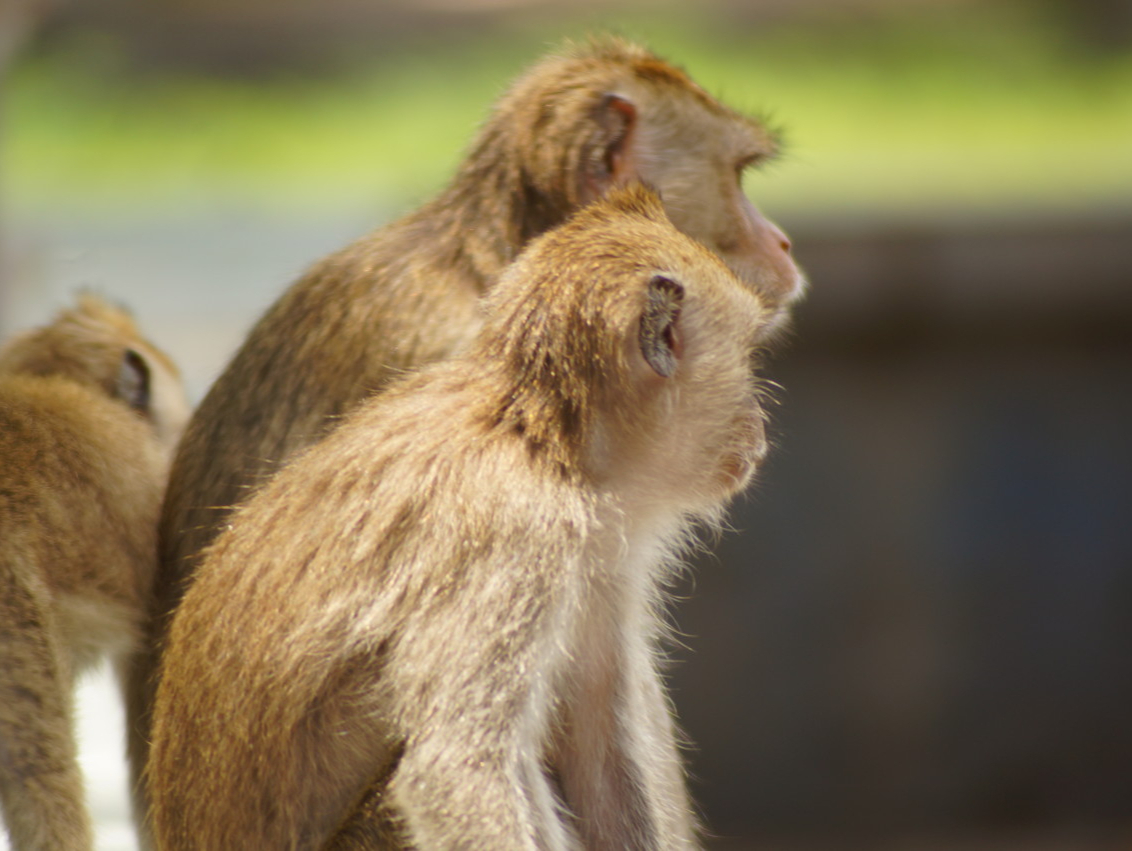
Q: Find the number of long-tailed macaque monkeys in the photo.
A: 3